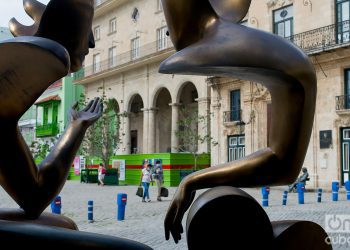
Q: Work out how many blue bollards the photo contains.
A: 9